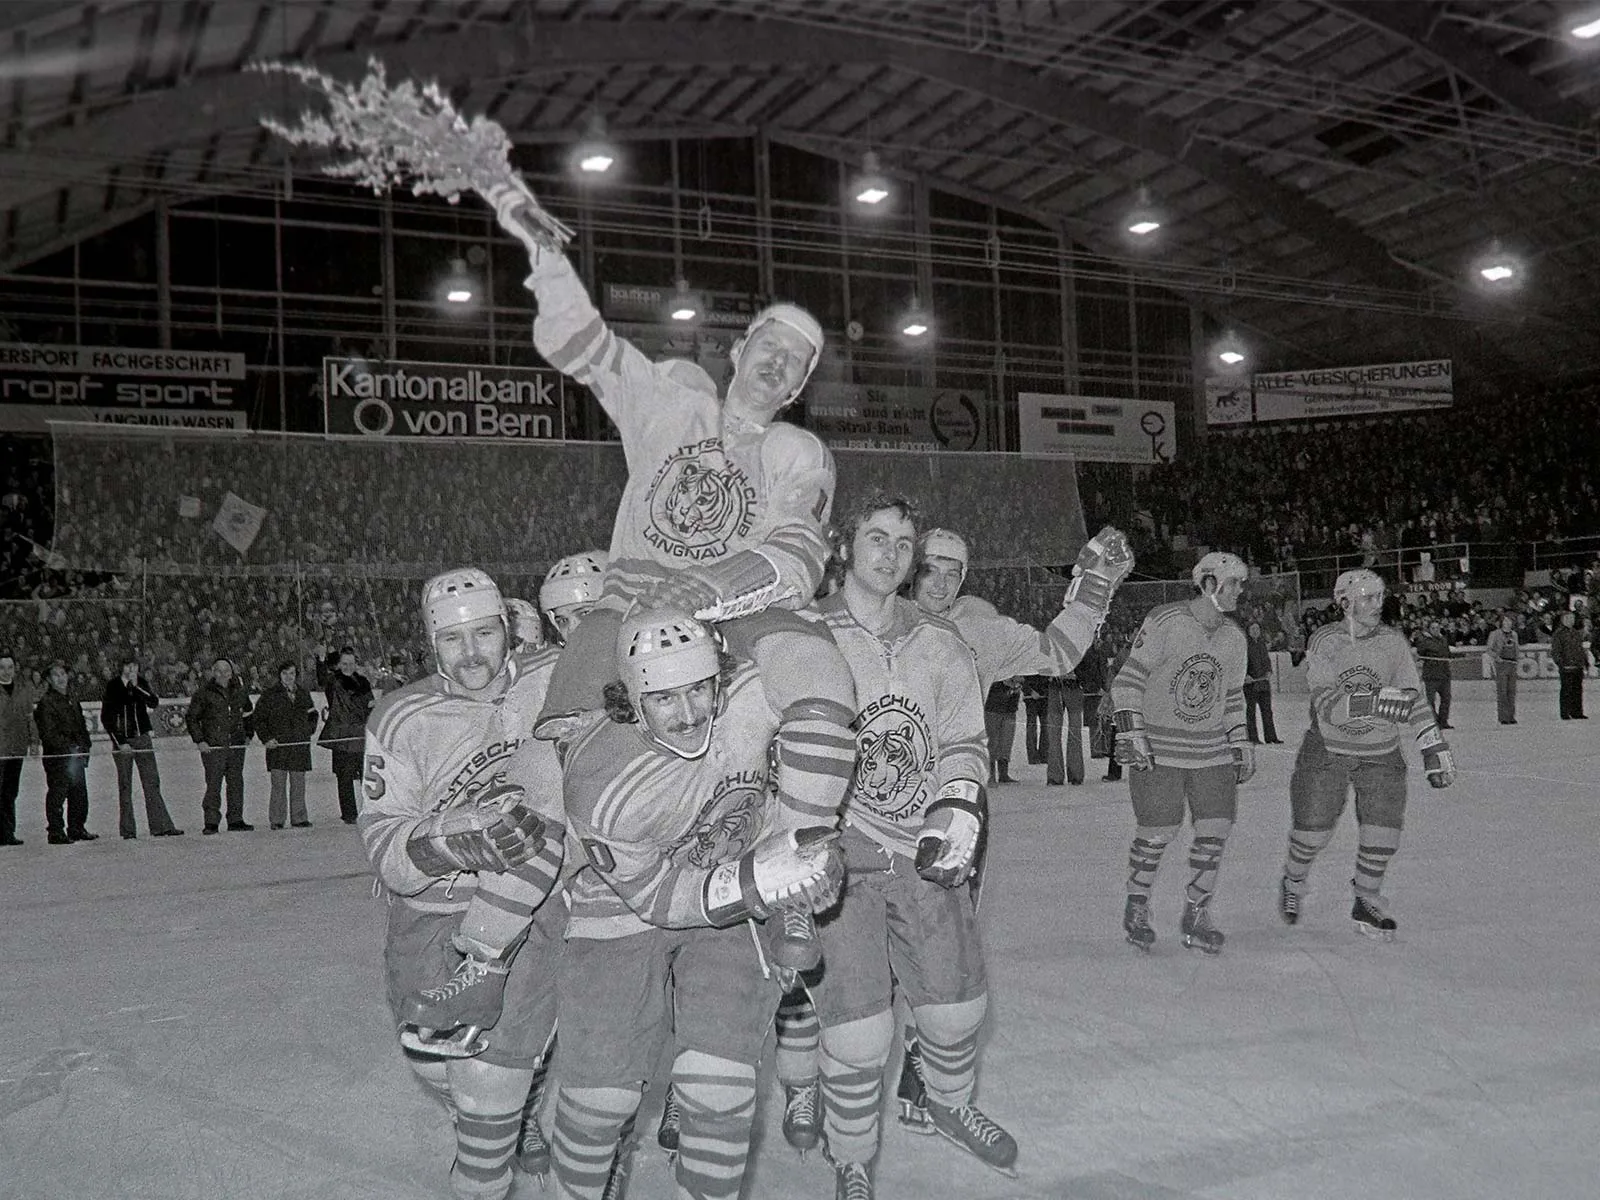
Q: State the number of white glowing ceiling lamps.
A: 9